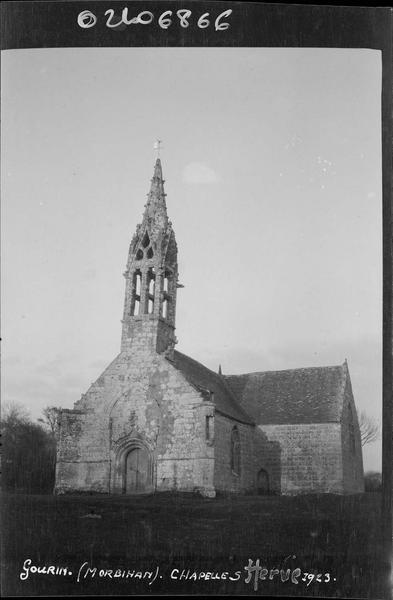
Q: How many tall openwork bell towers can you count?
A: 1